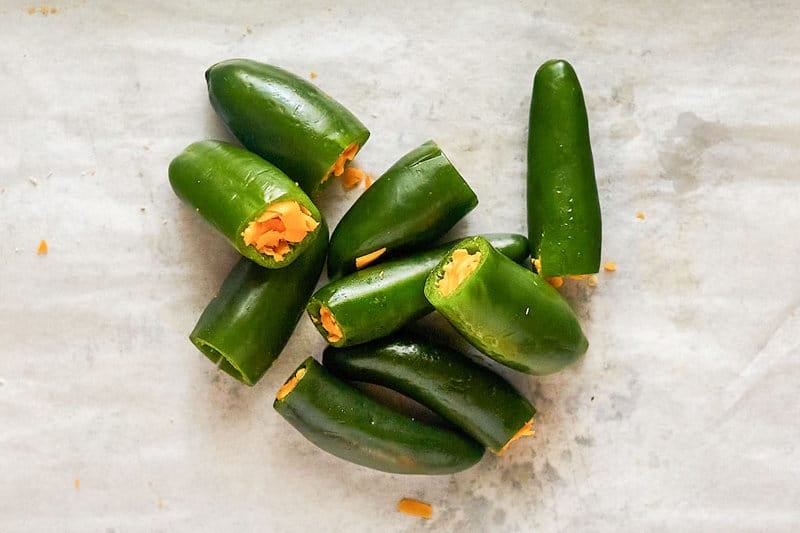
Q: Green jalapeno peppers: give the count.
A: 9